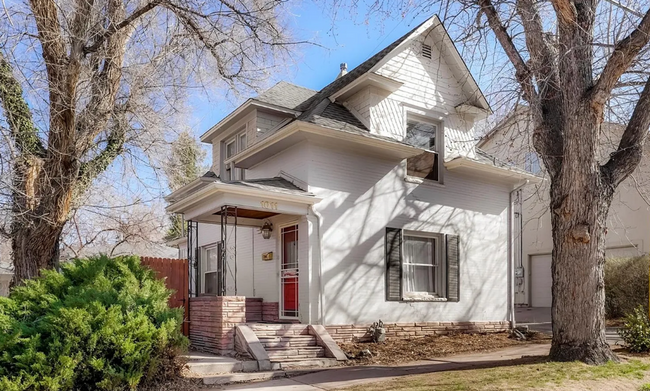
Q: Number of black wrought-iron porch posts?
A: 2